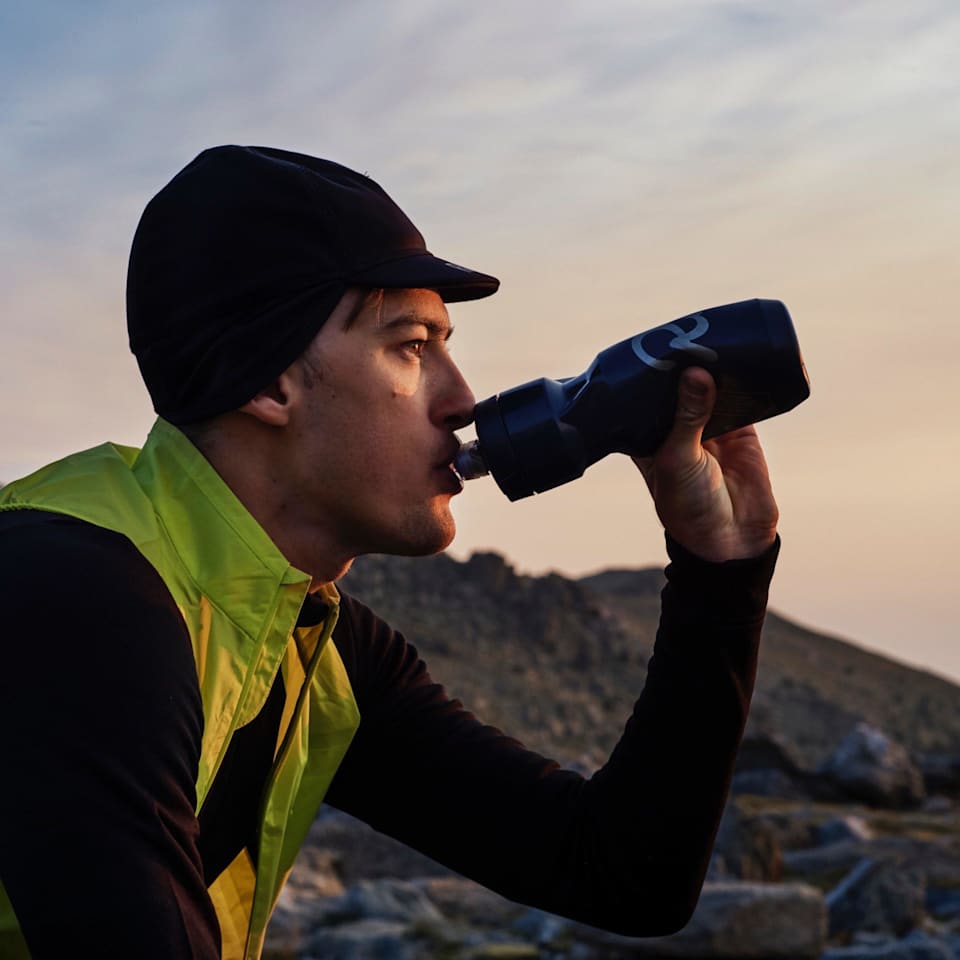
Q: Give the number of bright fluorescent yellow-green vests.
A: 1